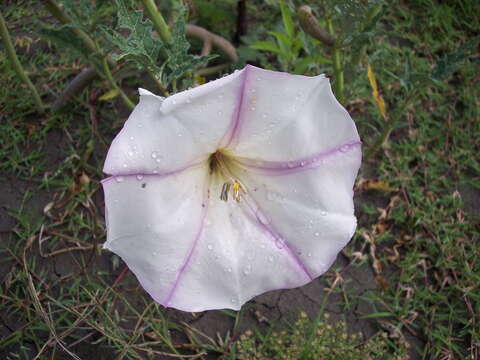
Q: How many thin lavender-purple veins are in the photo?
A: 5